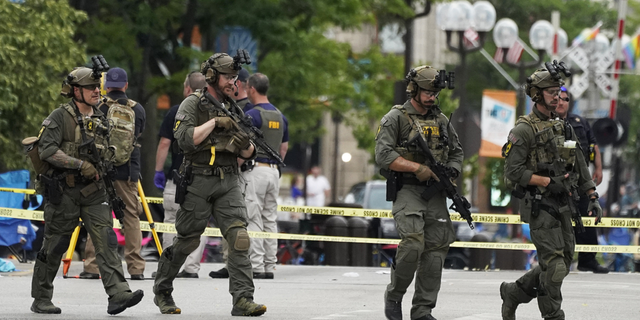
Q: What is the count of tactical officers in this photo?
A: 4